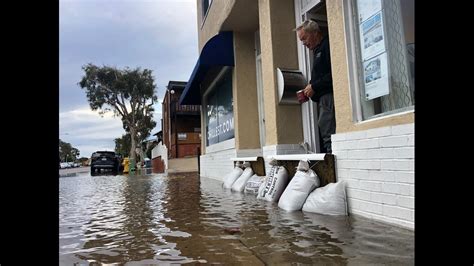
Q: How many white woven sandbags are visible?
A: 6